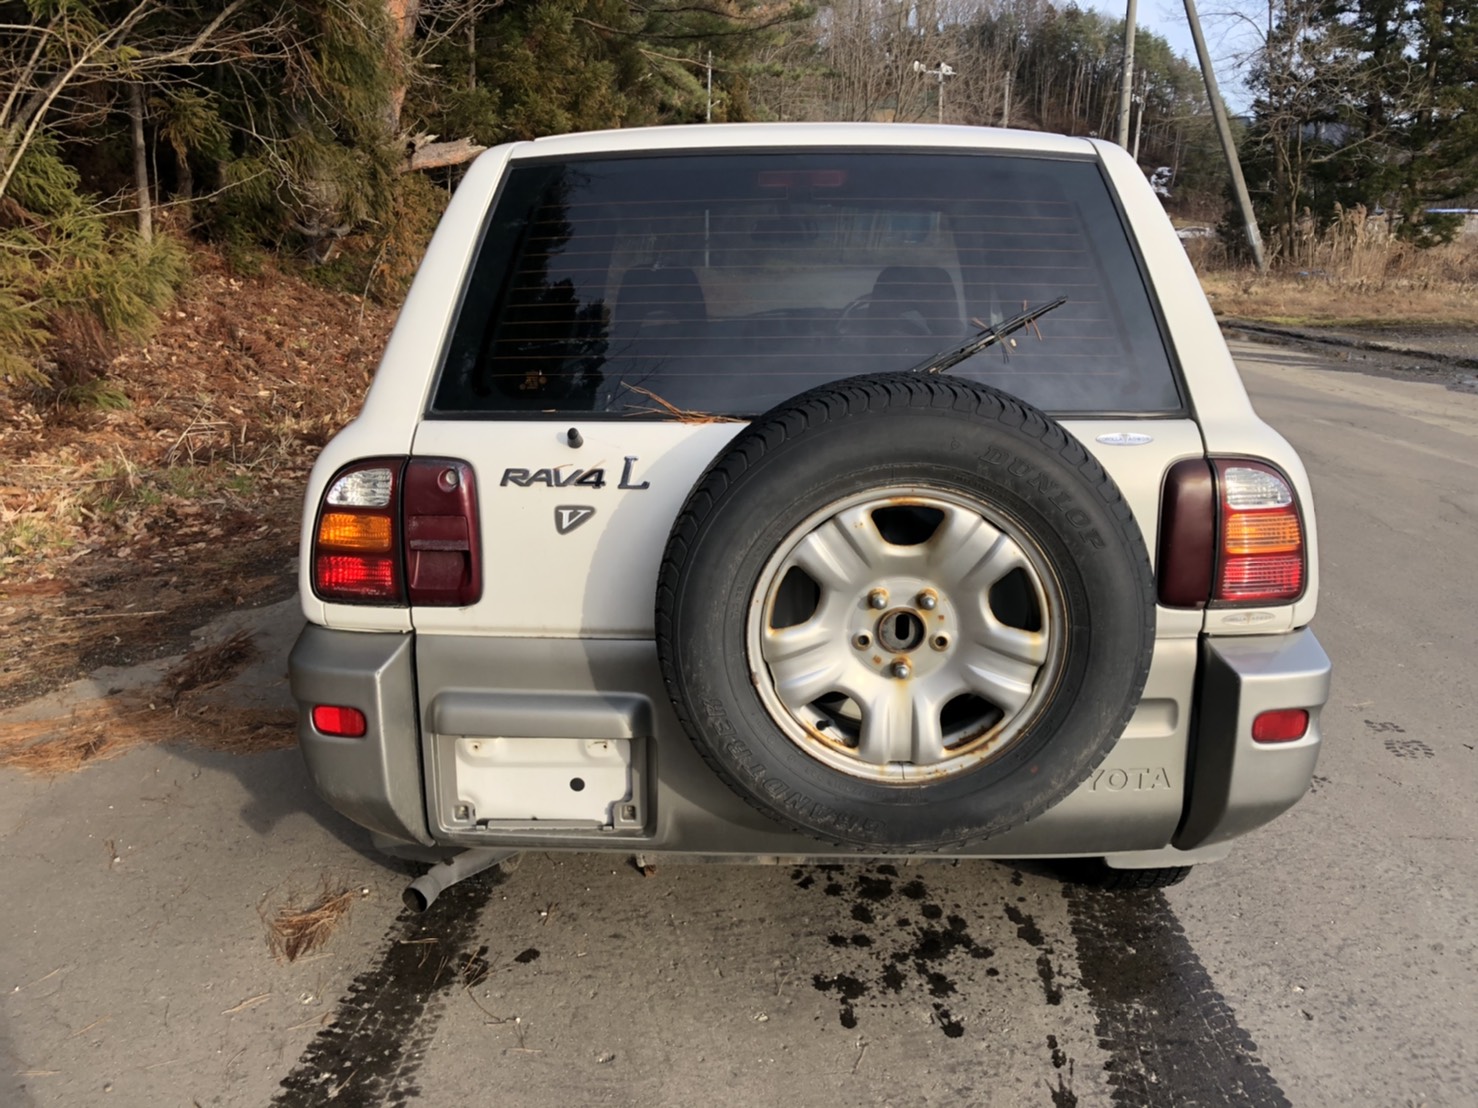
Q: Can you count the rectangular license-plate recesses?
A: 1